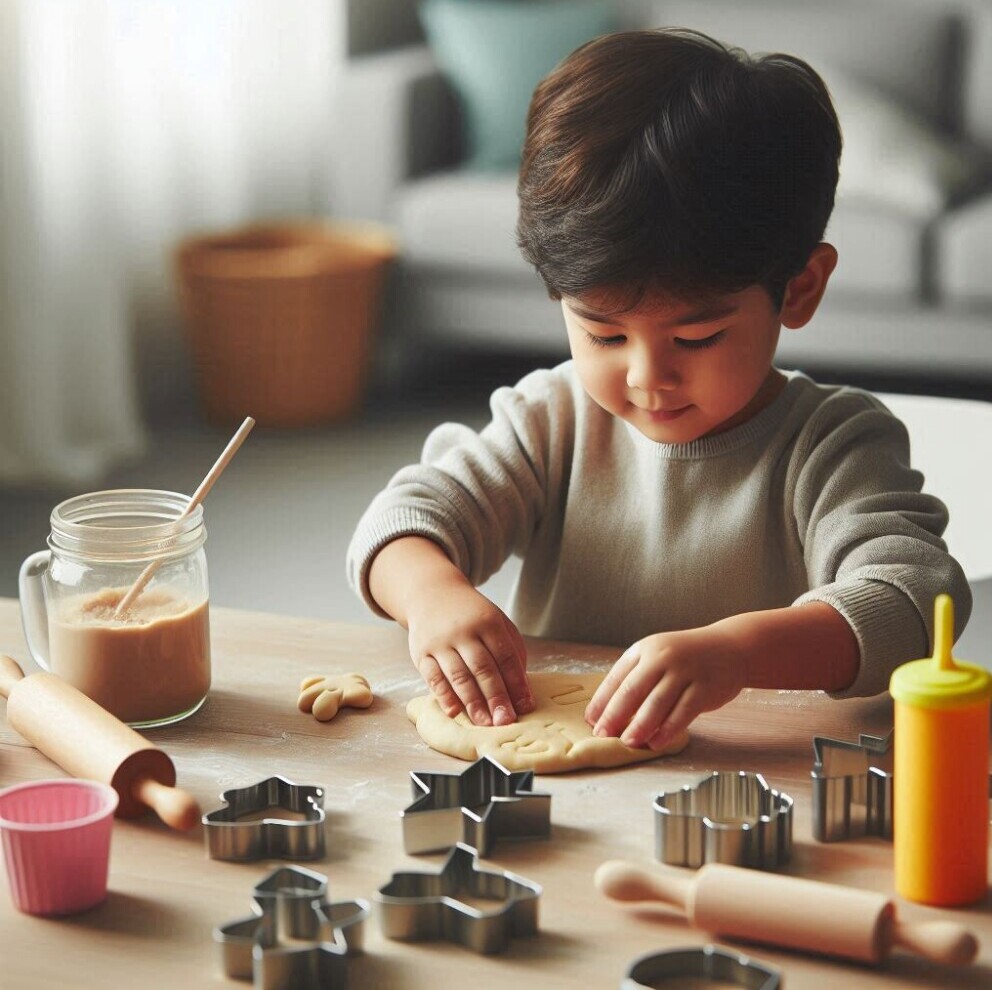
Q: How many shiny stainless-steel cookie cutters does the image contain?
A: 7